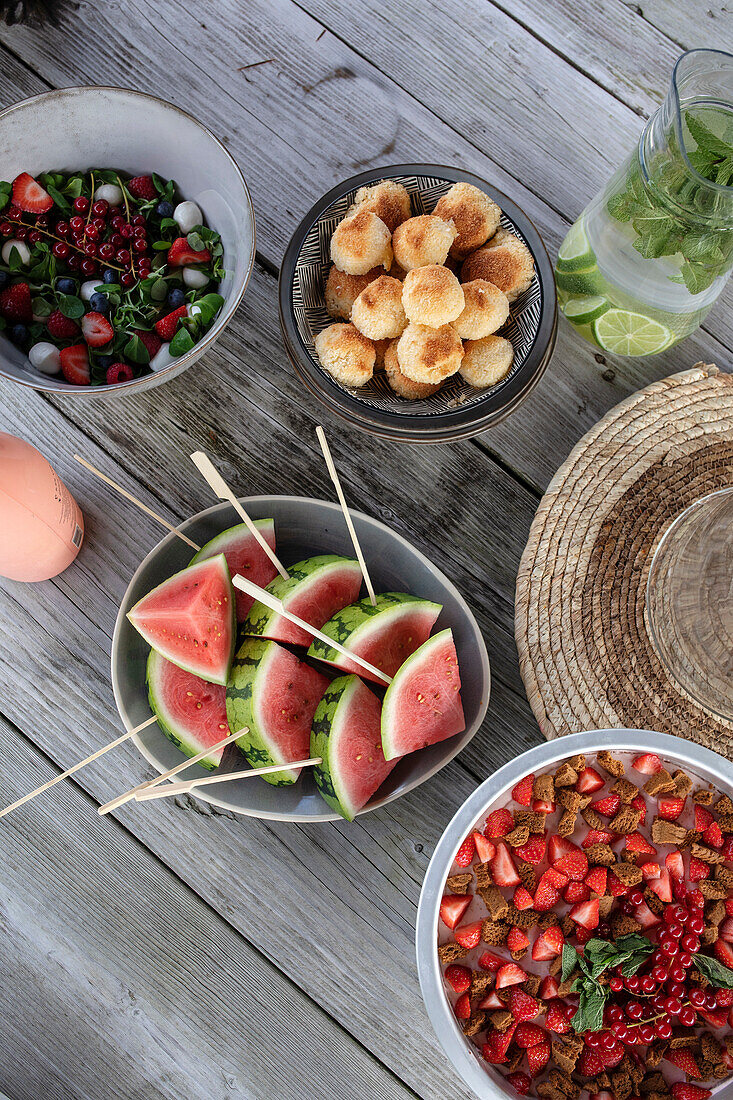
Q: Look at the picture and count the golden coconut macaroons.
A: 13